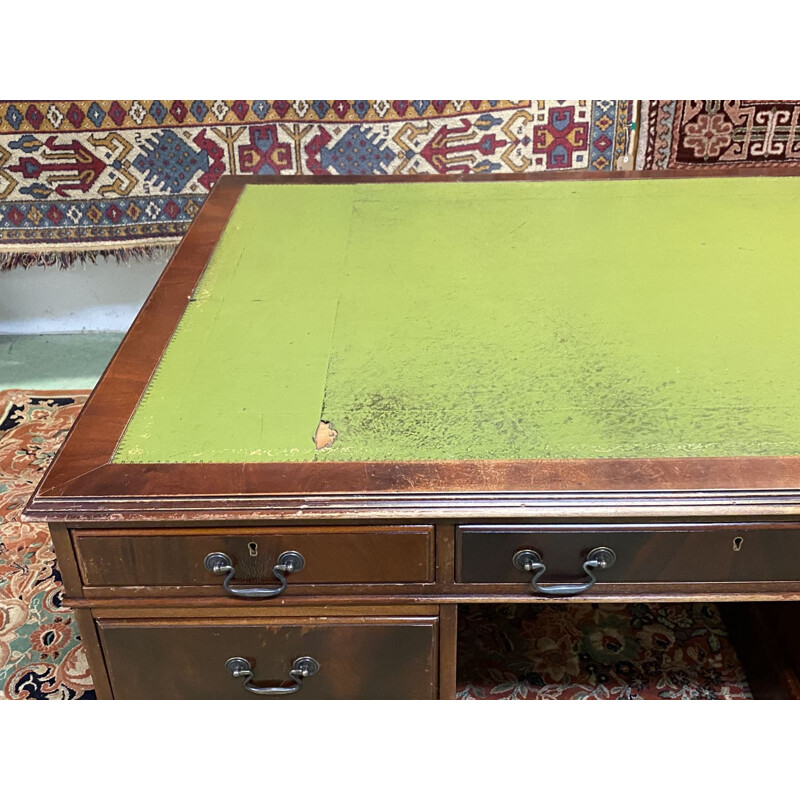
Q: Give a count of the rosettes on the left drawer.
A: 2